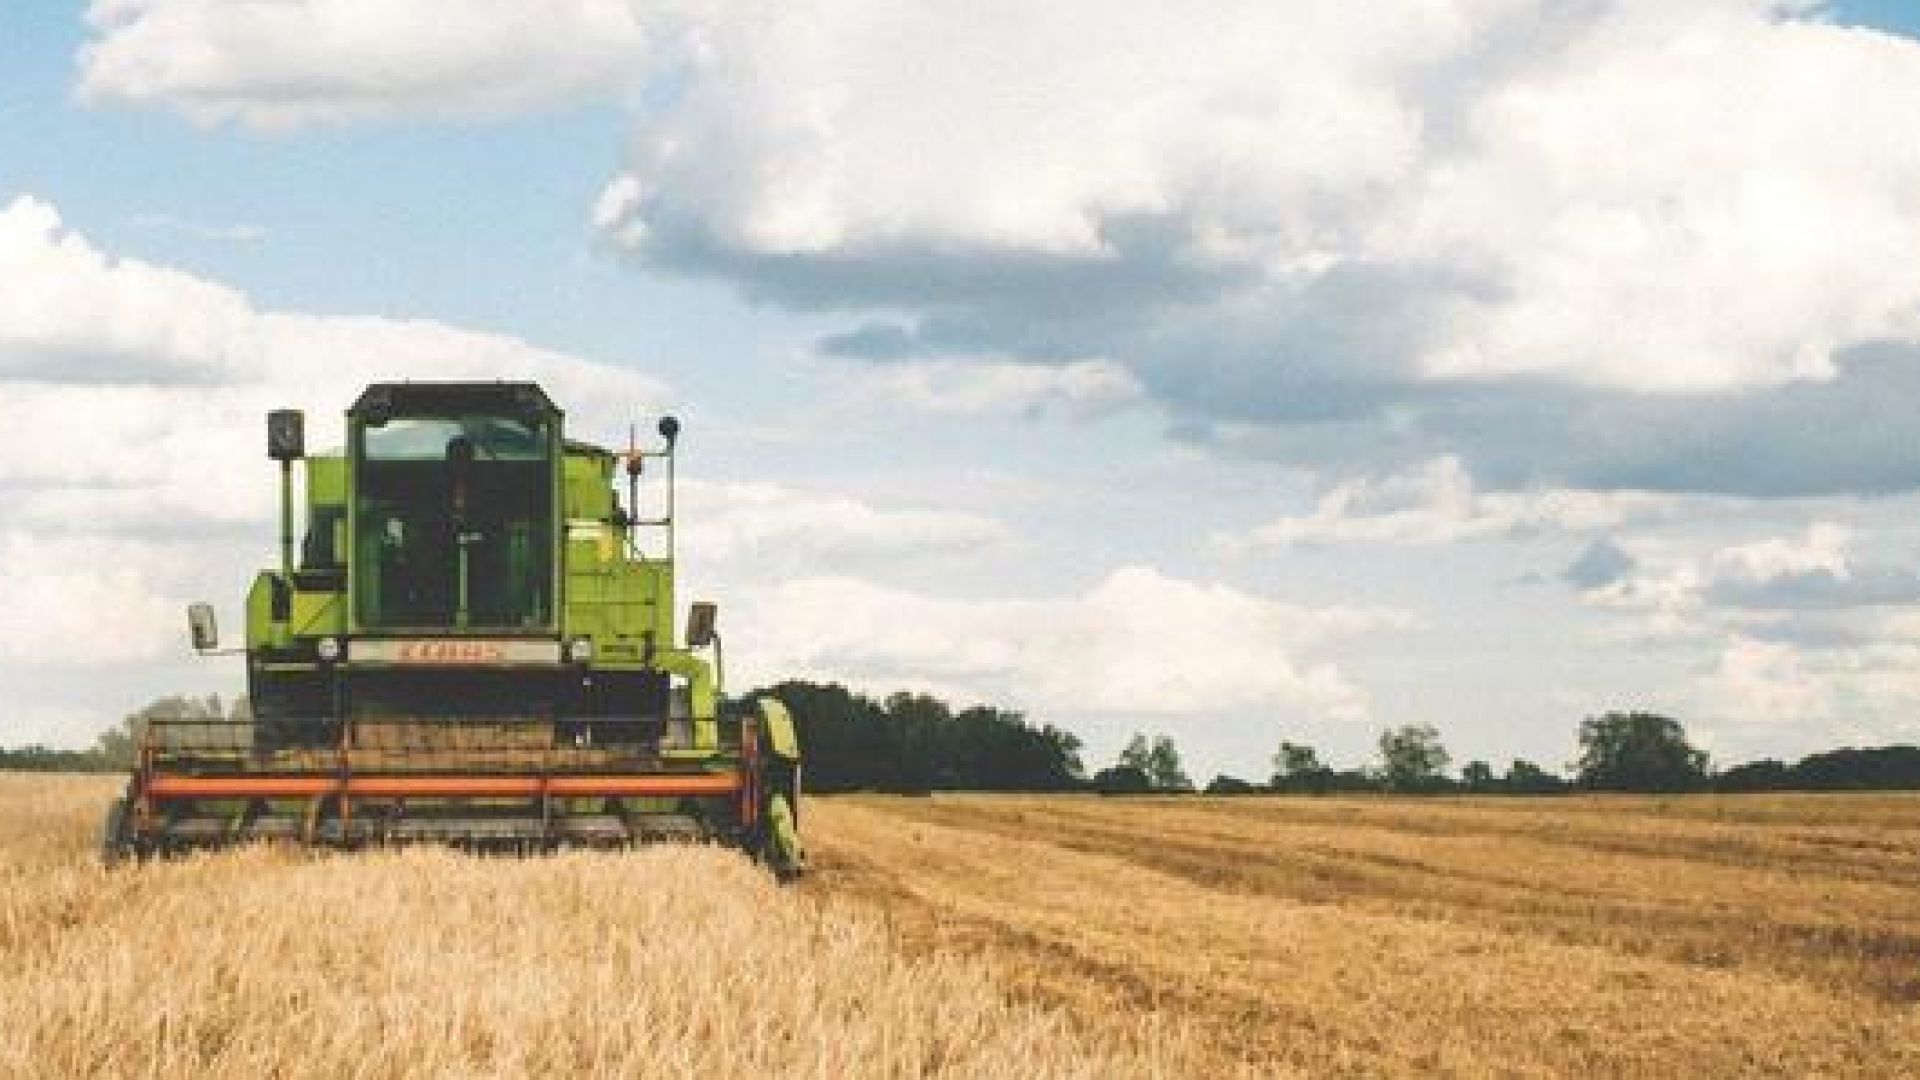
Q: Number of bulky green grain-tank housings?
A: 1